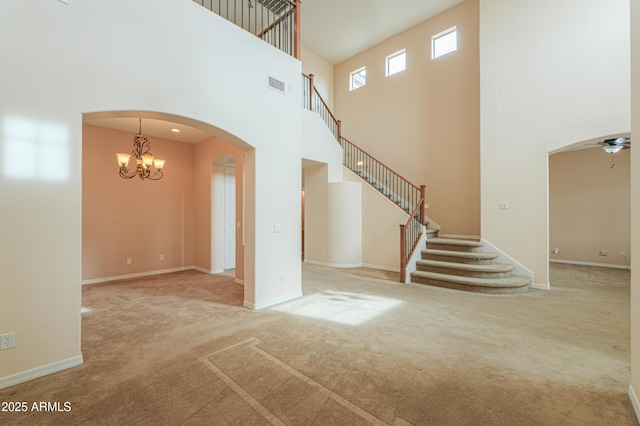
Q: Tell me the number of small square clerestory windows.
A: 3